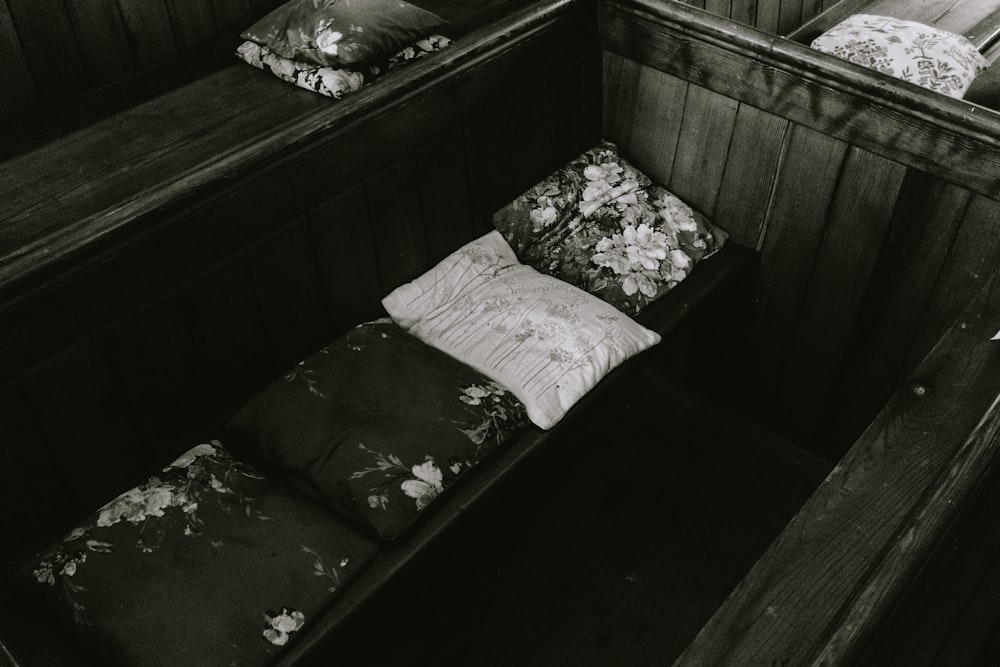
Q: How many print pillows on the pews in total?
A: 7